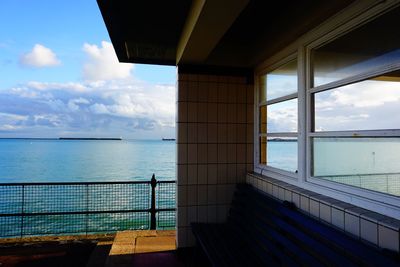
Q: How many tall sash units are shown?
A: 2